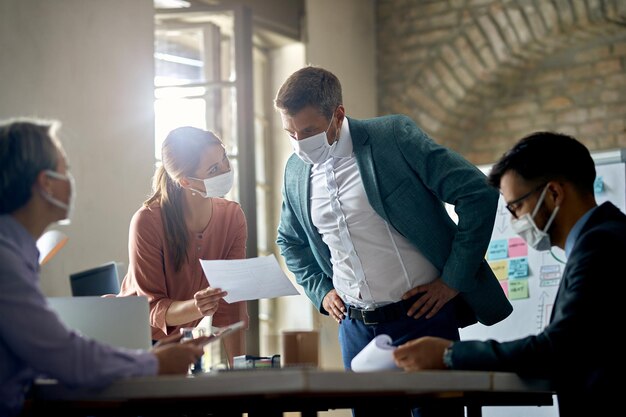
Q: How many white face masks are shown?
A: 4